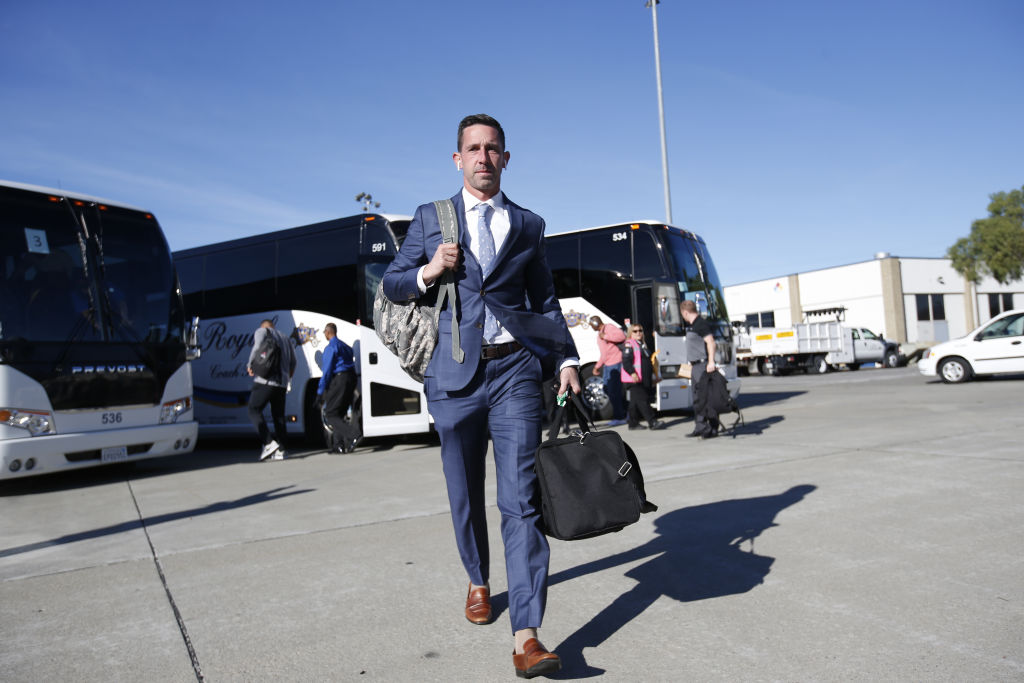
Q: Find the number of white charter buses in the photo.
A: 3